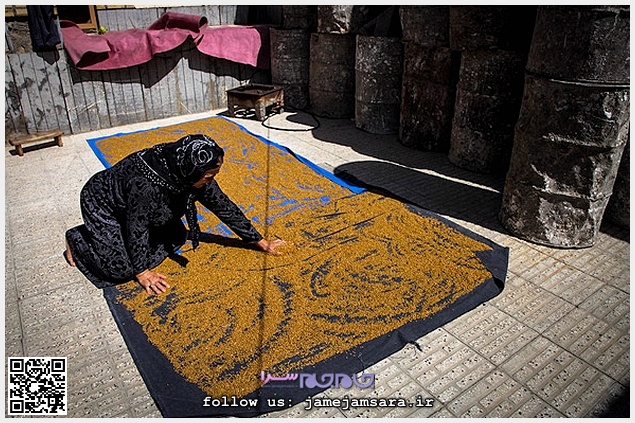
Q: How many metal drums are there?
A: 12